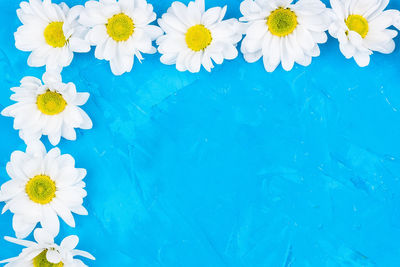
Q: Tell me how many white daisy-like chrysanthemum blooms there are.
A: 8